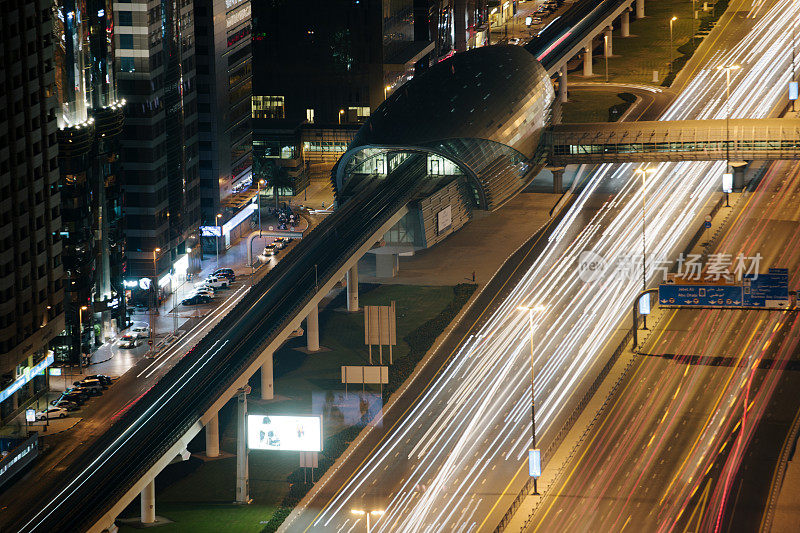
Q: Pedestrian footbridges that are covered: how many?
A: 1